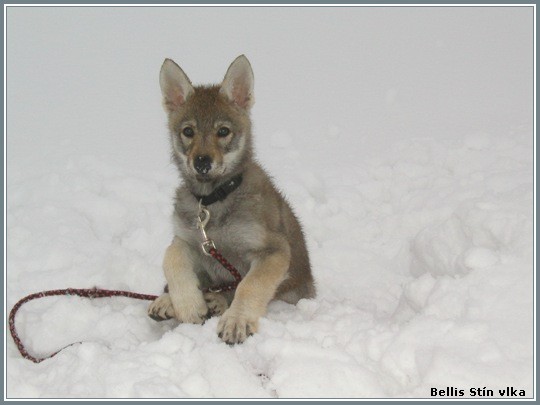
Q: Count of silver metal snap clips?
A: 1